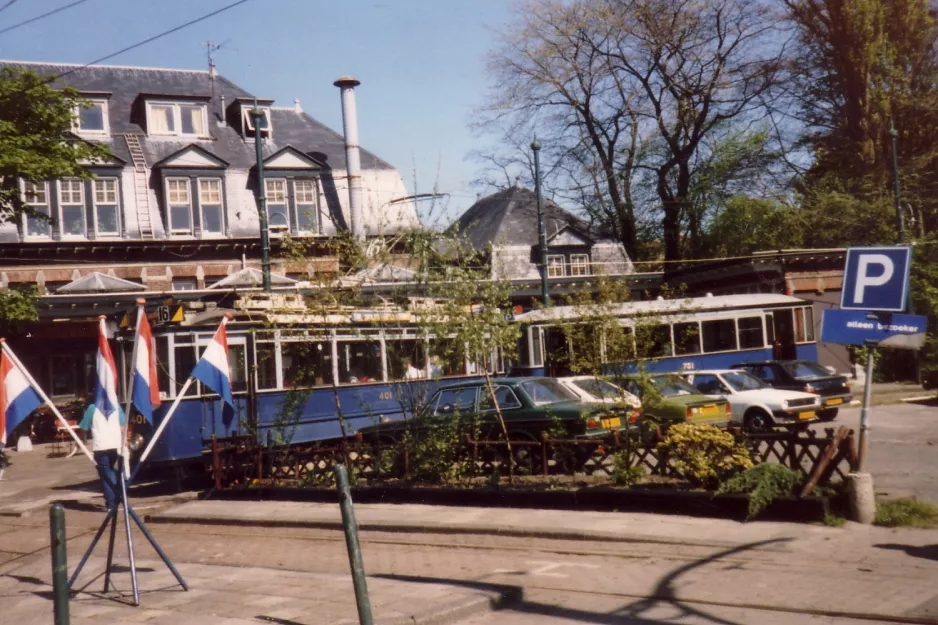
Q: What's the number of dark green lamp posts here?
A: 3